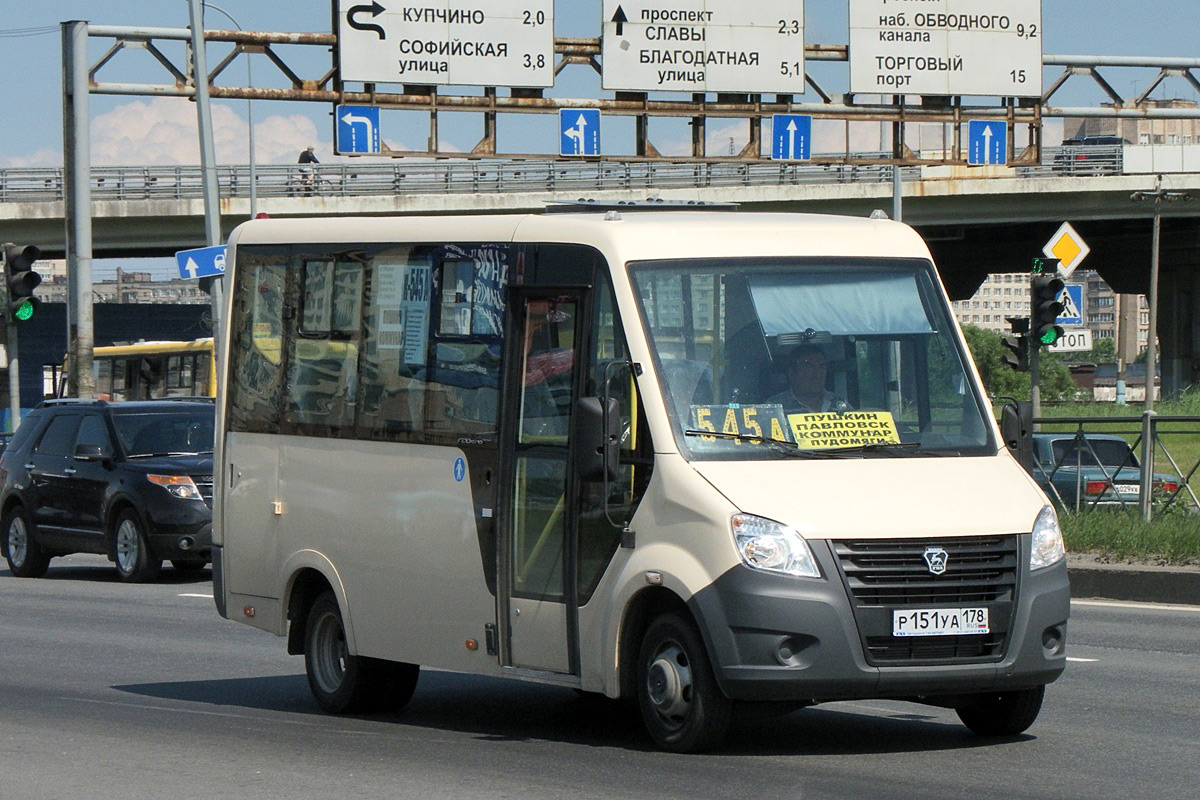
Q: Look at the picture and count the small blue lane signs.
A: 4